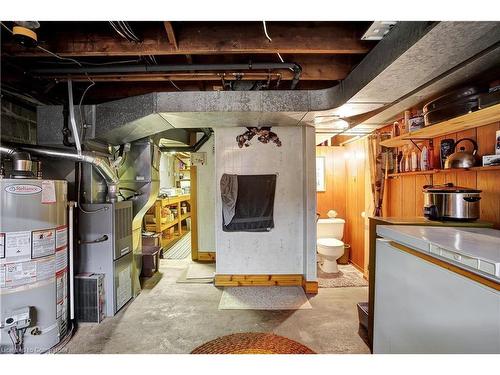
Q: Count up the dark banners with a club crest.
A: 0